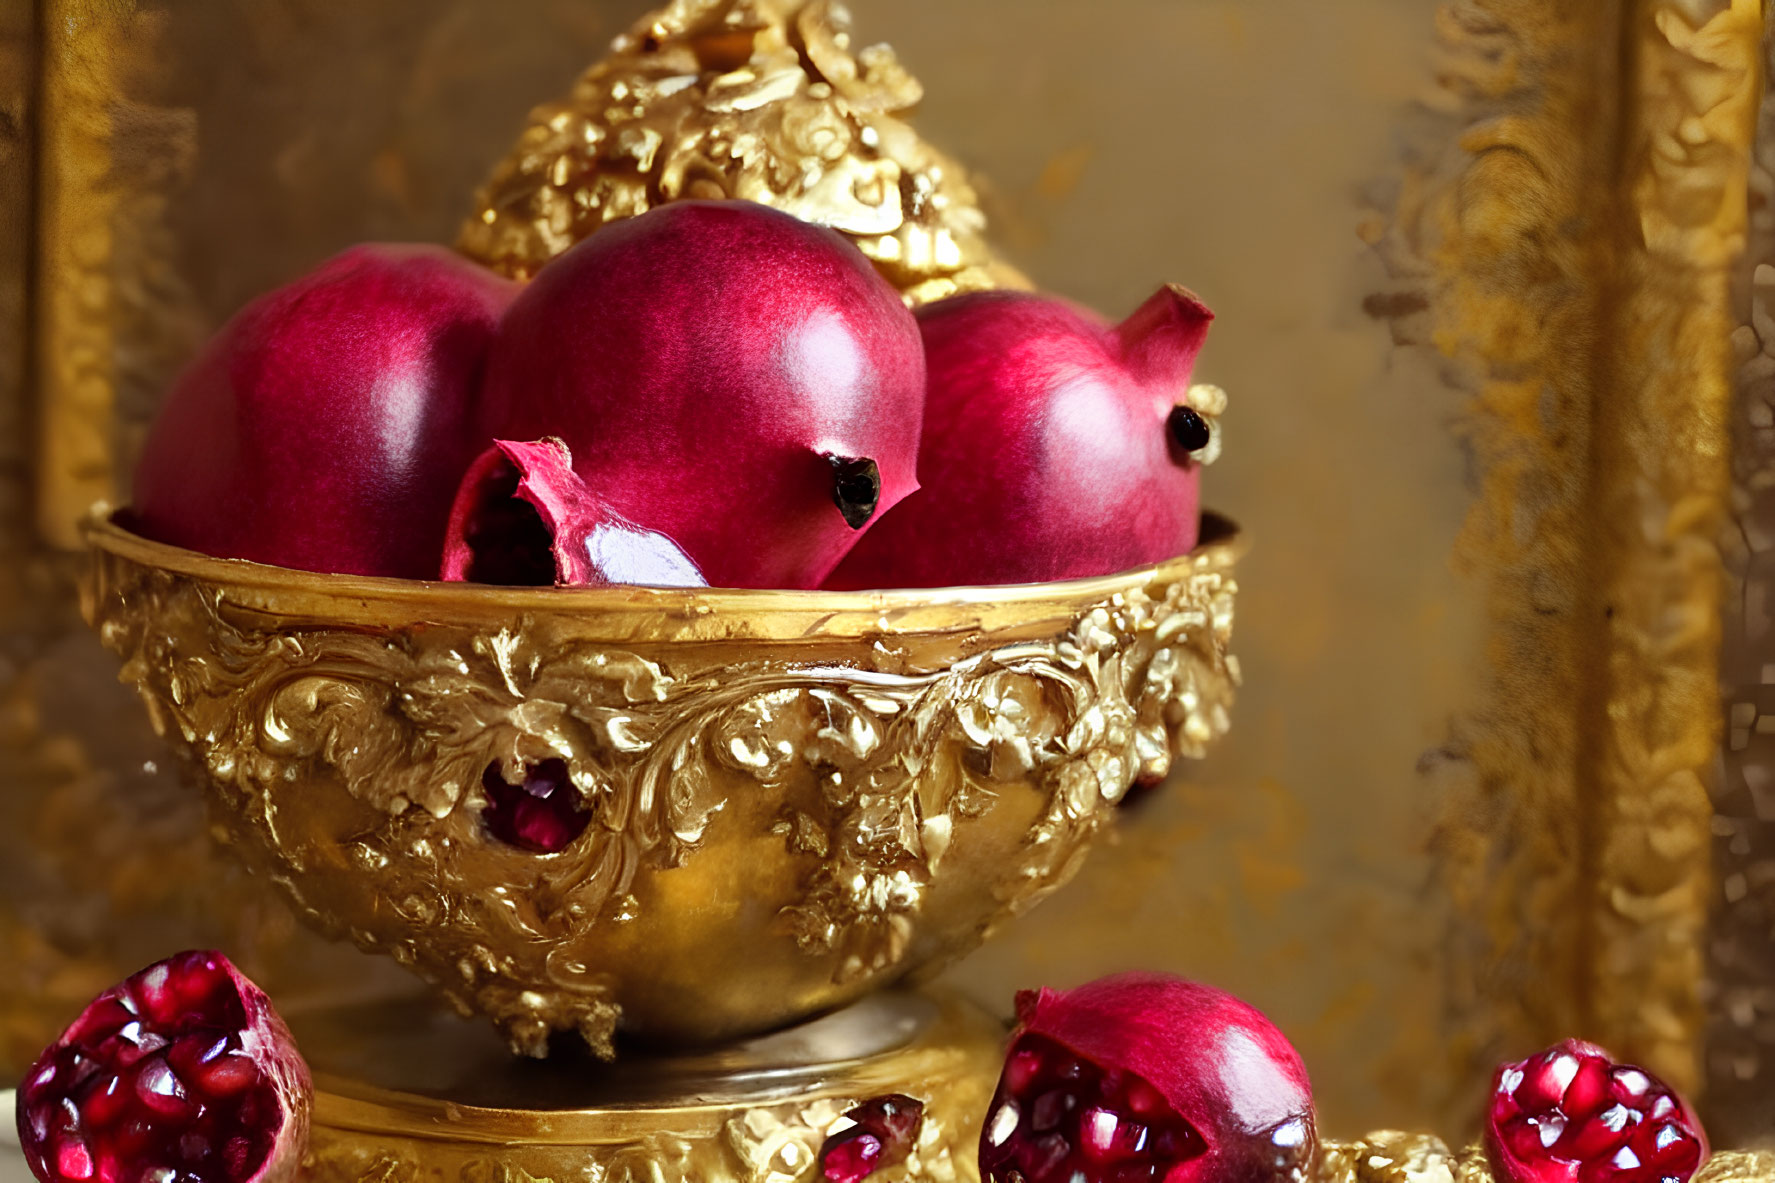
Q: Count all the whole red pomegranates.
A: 3